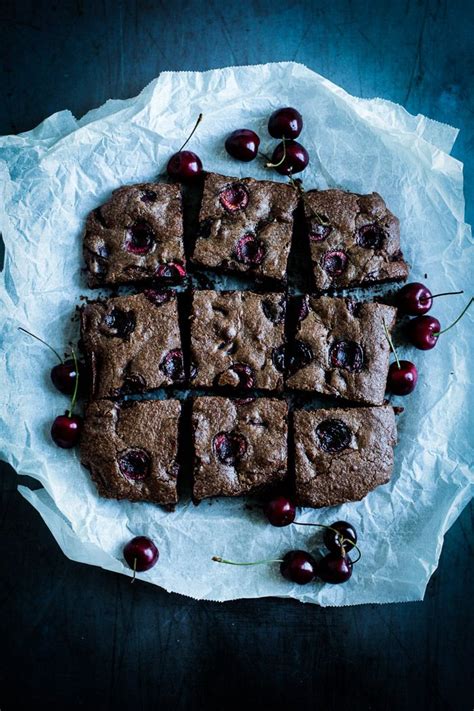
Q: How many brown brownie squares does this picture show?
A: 9